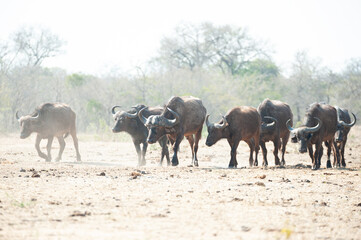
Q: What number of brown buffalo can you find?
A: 7